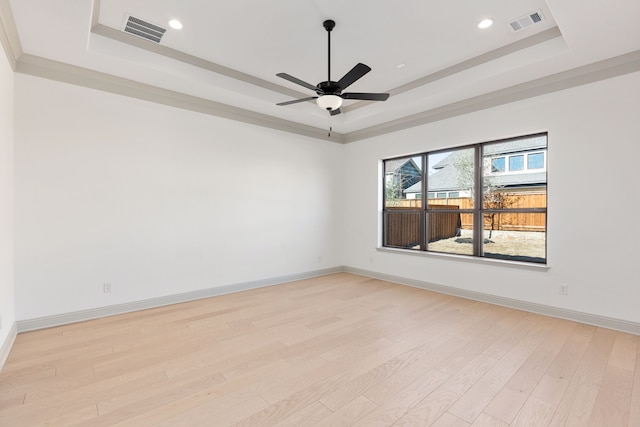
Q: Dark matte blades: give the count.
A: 5